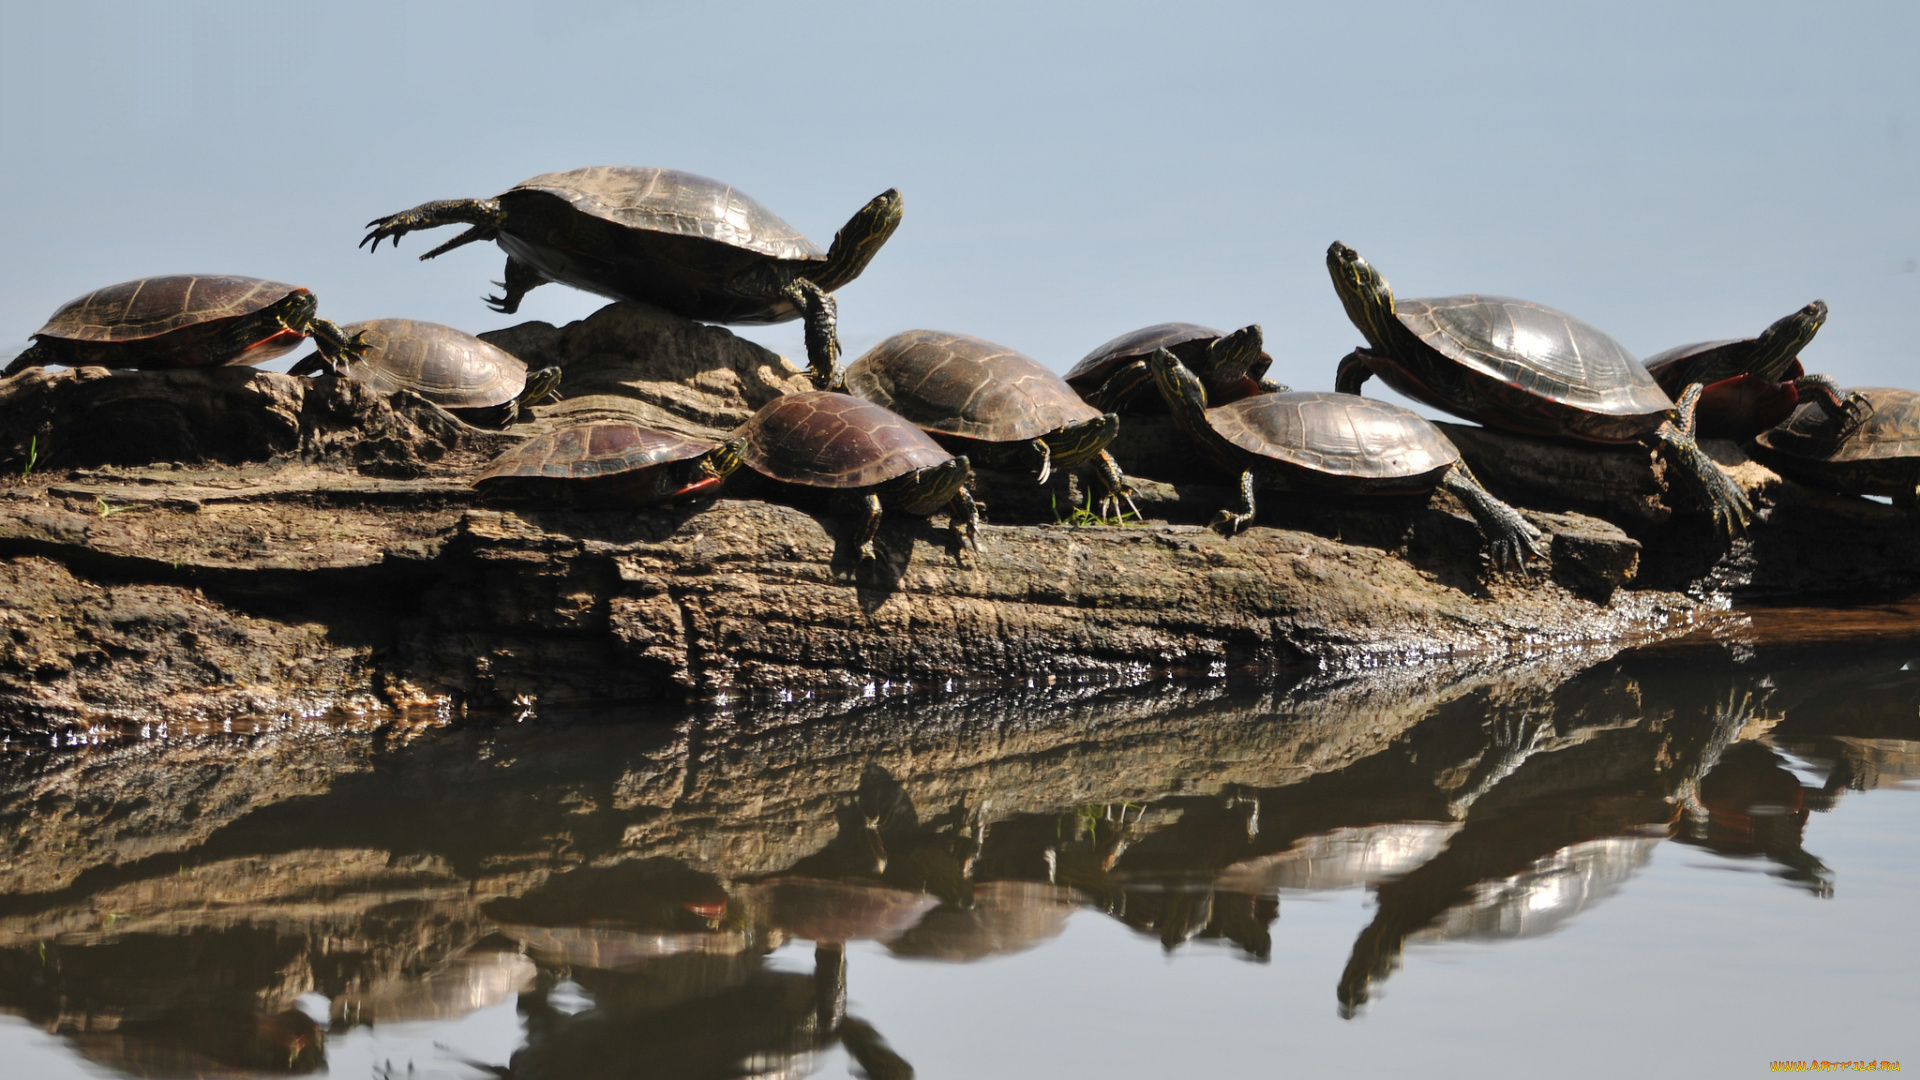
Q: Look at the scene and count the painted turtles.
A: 11